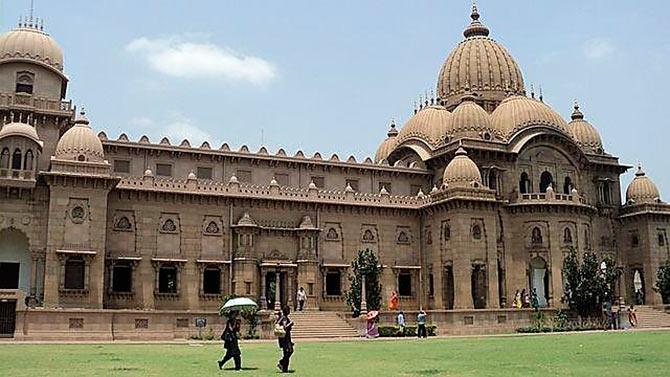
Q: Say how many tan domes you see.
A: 11